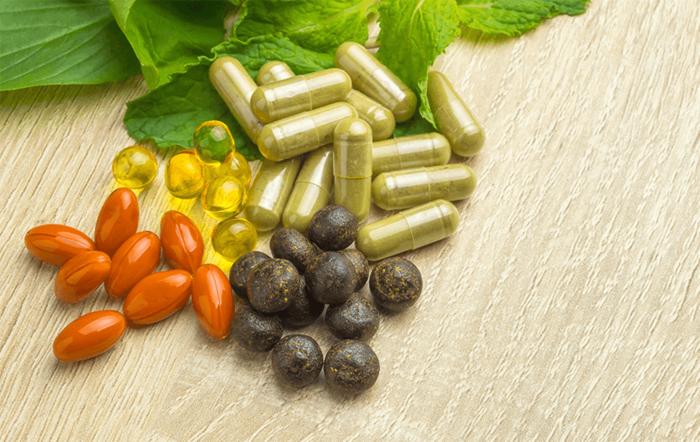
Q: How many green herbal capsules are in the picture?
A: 13